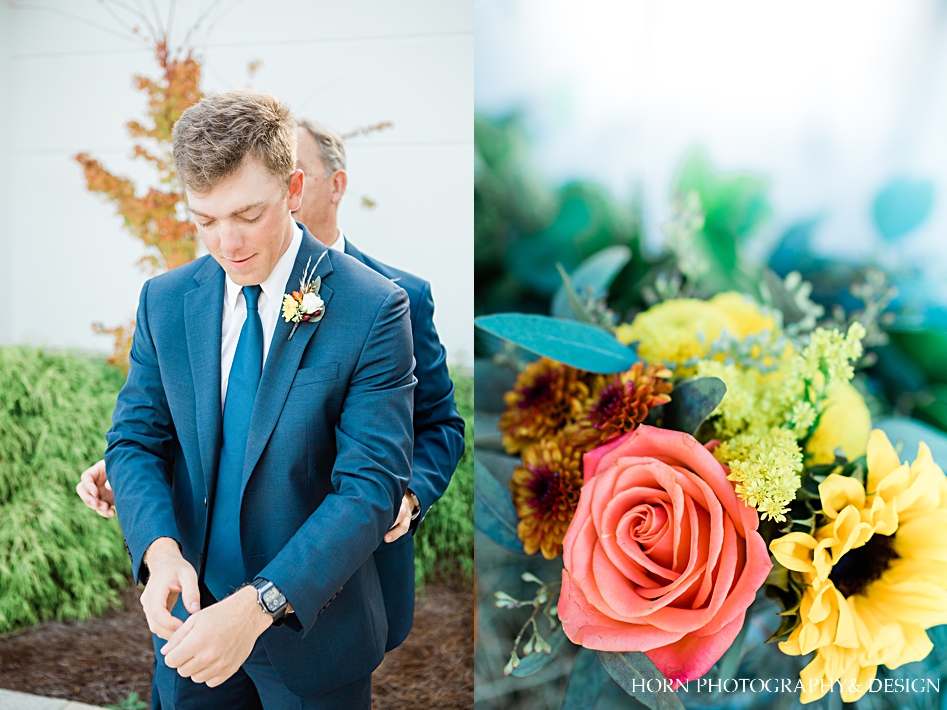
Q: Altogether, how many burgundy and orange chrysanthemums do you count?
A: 3